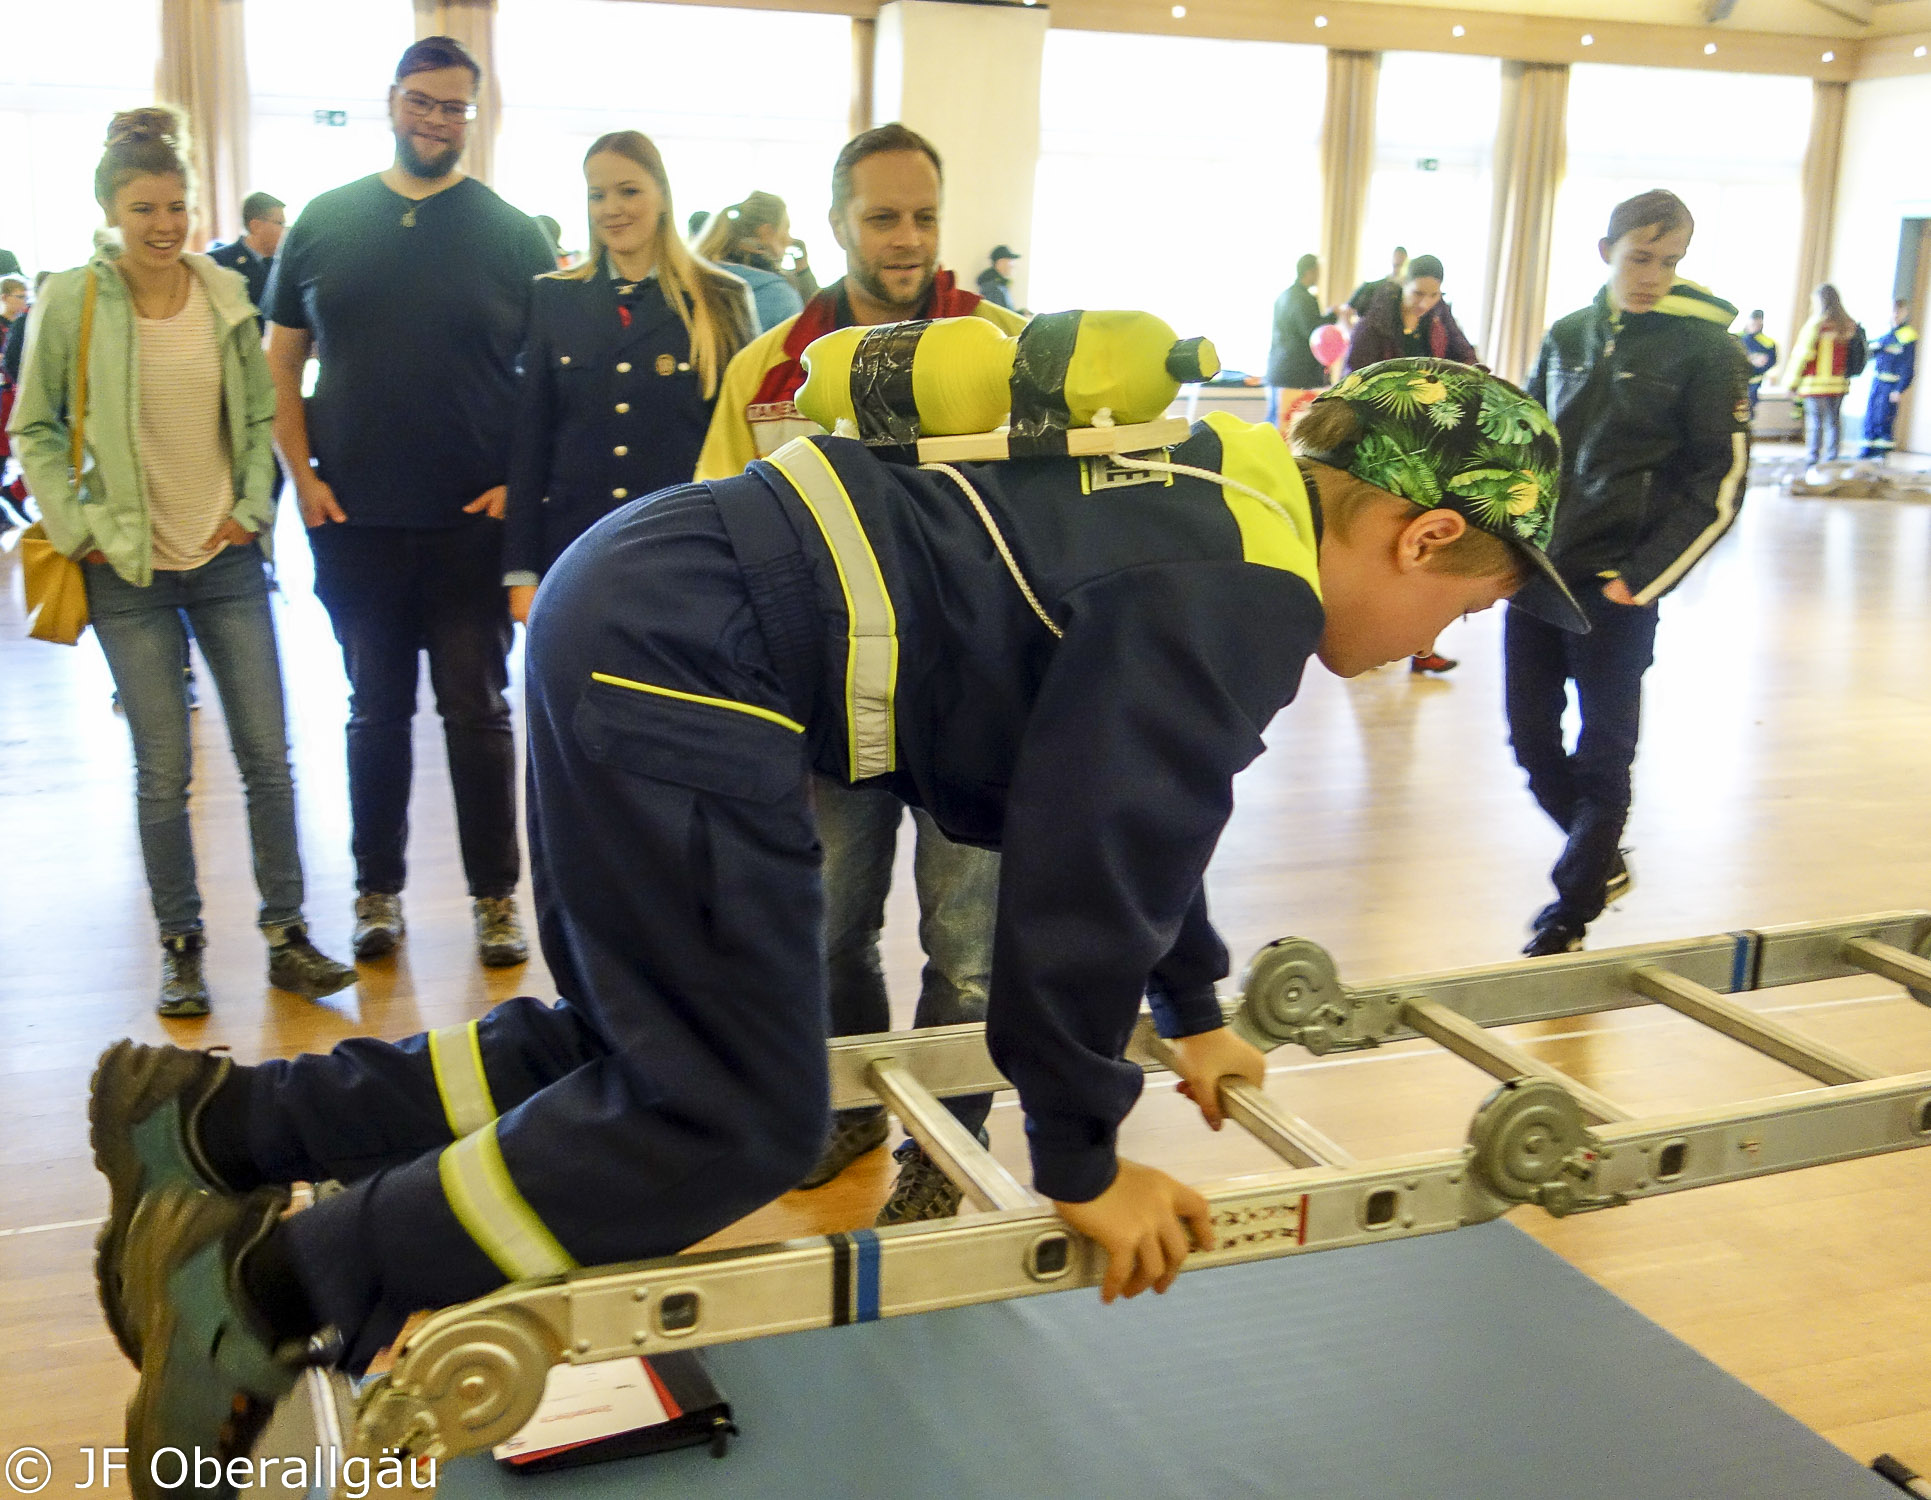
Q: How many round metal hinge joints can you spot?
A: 3